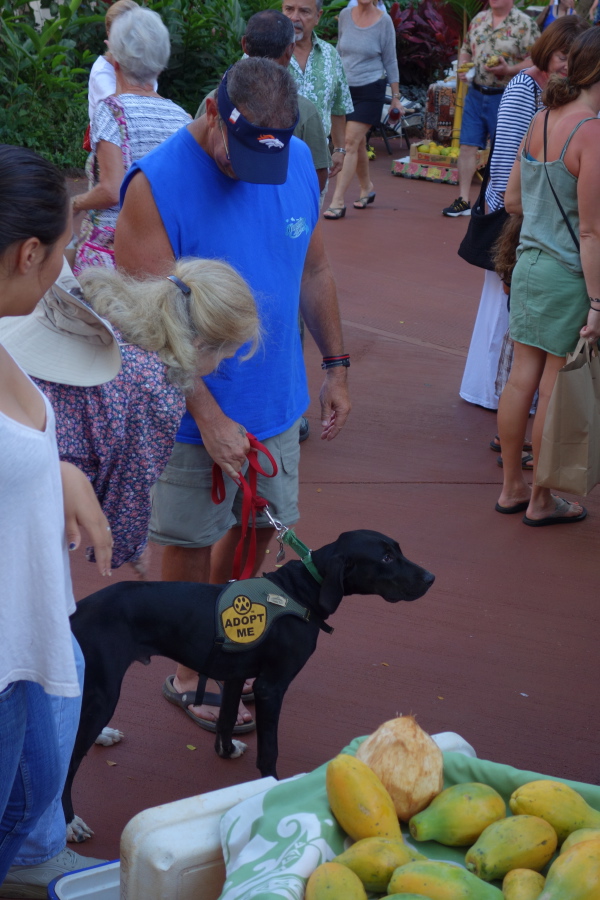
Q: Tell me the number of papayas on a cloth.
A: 11